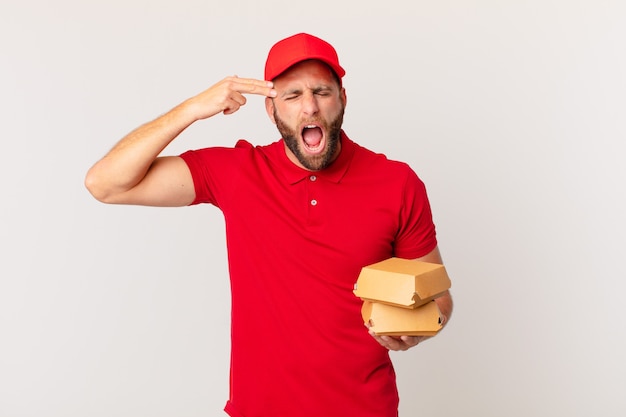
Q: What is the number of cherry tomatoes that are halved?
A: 0